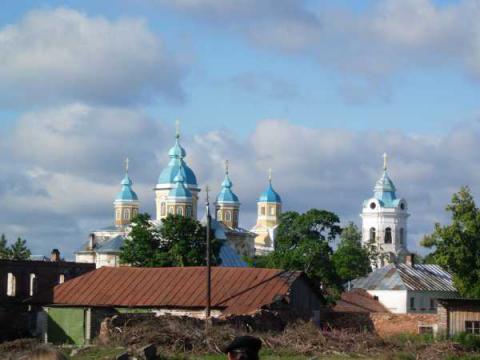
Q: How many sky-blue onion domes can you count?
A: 6